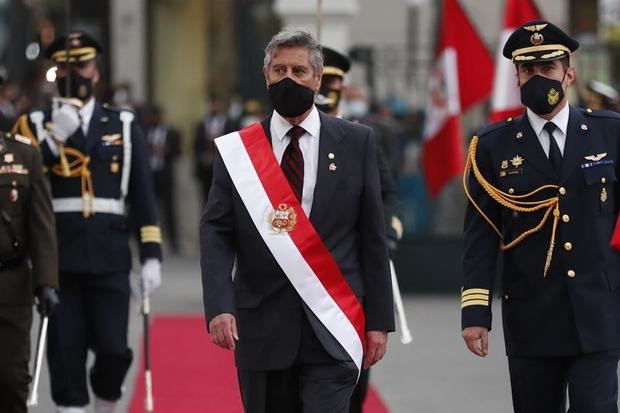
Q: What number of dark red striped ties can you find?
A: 1